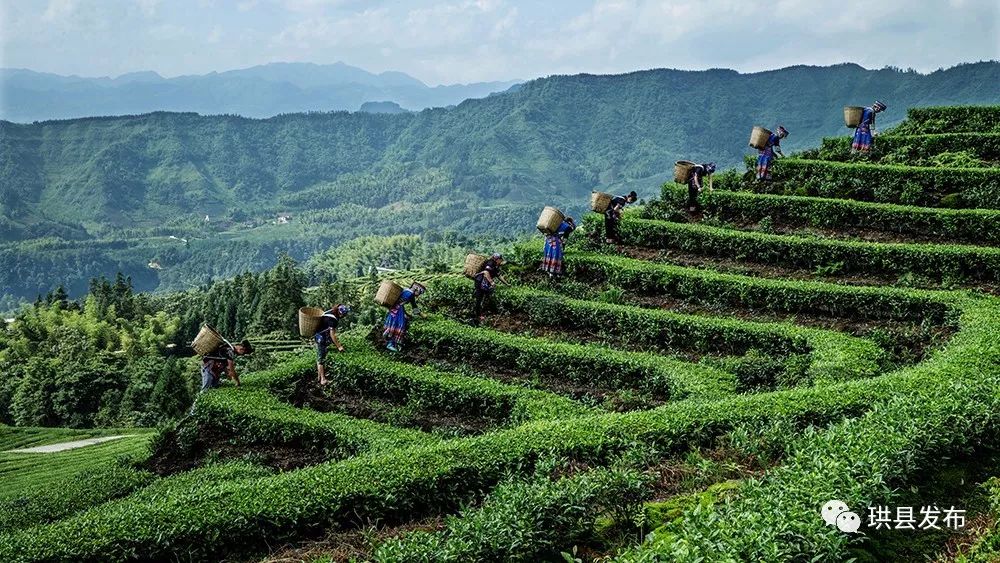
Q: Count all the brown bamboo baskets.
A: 9